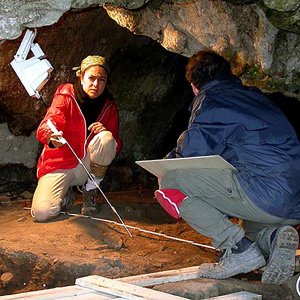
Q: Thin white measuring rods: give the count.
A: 2